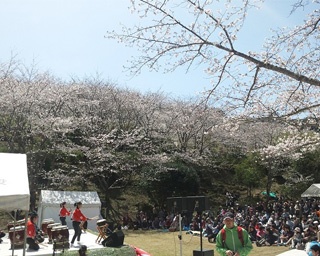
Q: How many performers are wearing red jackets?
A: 3